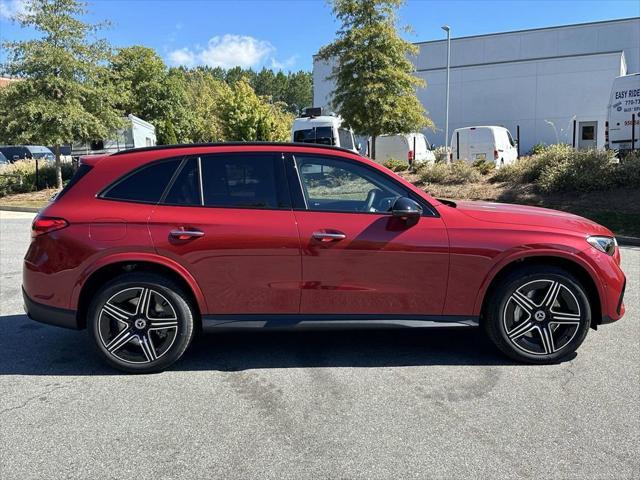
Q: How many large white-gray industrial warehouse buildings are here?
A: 1